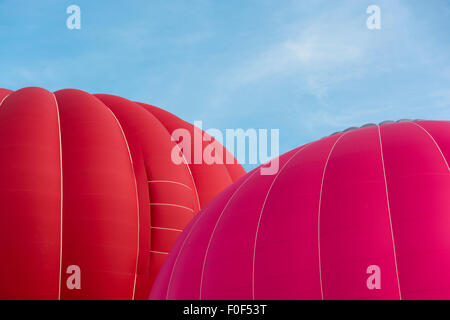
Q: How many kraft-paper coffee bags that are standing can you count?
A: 0